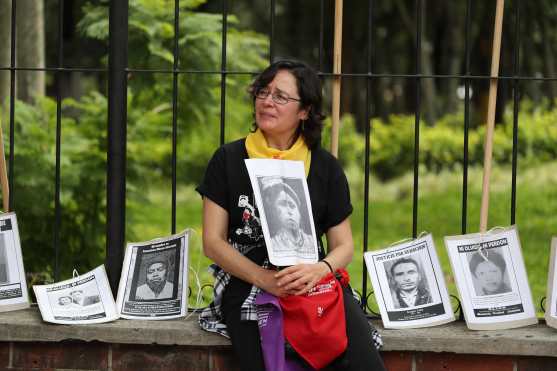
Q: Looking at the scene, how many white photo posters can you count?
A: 7